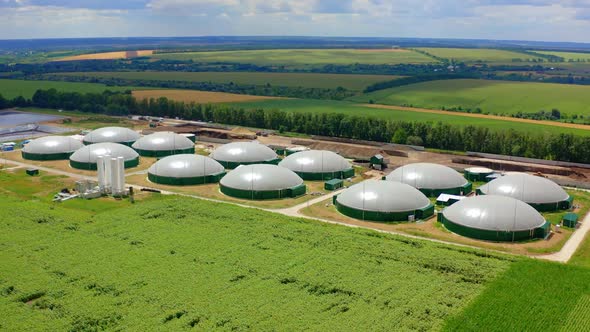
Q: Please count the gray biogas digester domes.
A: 12